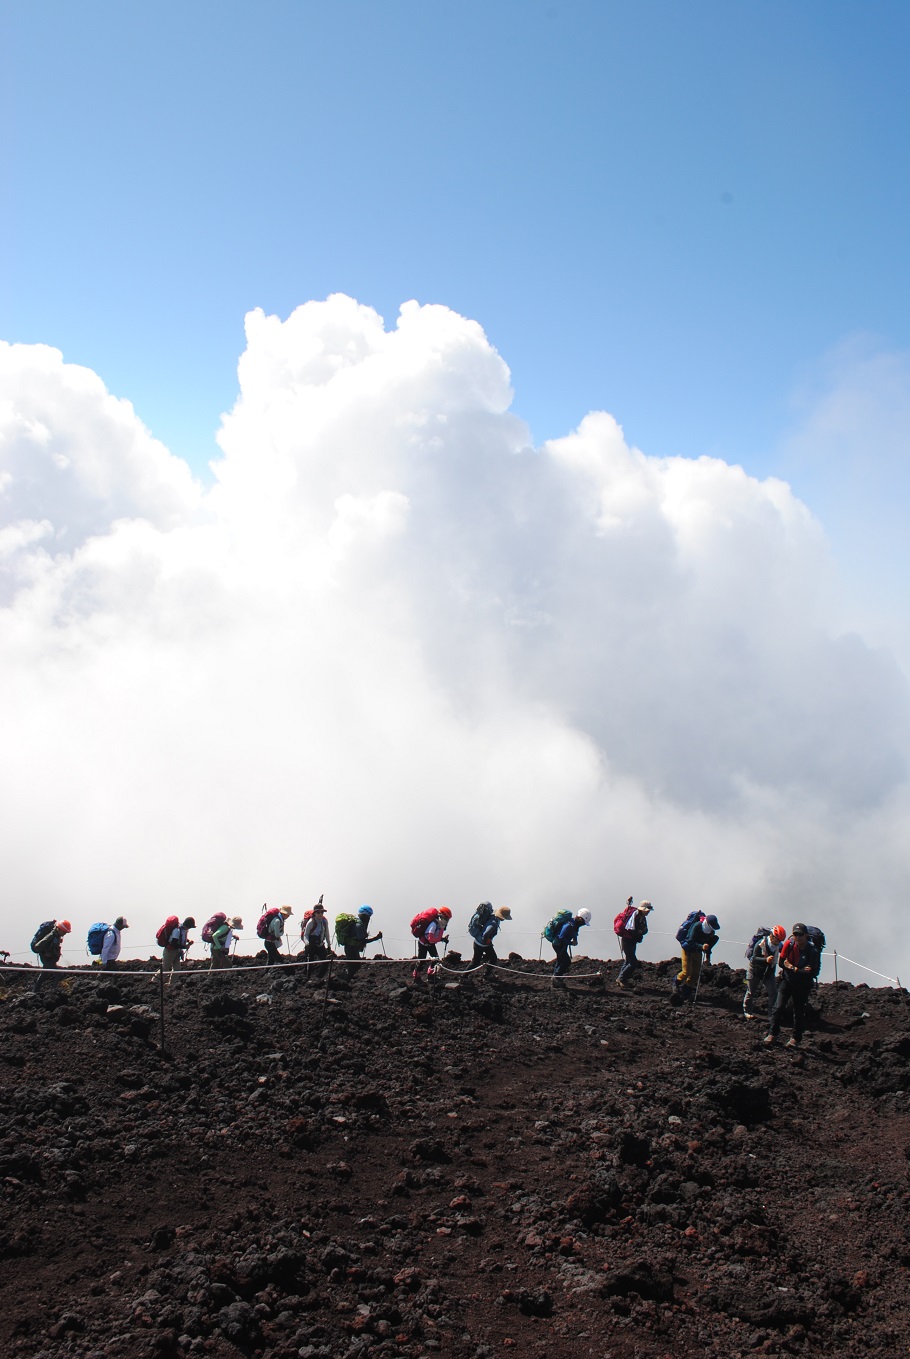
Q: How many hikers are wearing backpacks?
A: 14